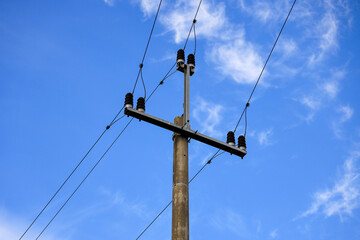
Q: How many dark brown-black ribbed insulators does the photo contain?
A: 6